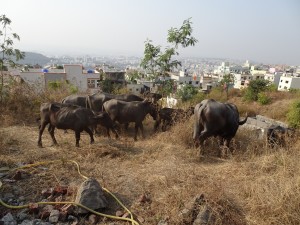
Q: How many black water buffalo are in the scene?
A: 6